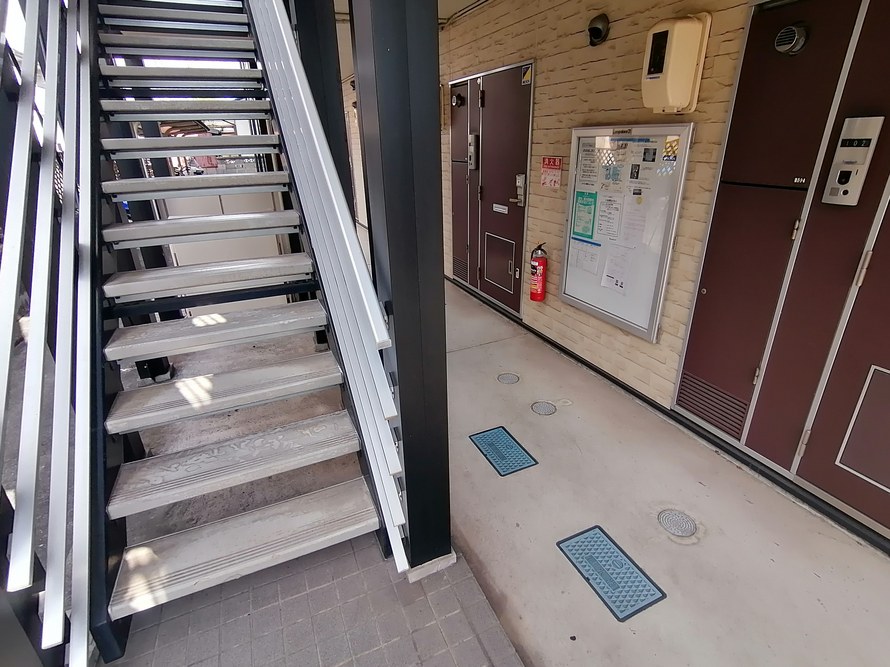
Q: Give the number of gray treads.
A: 12